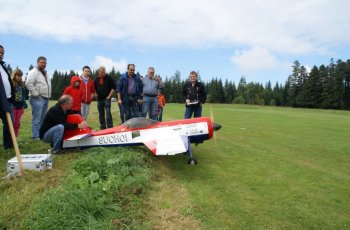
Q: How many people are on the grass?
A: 11